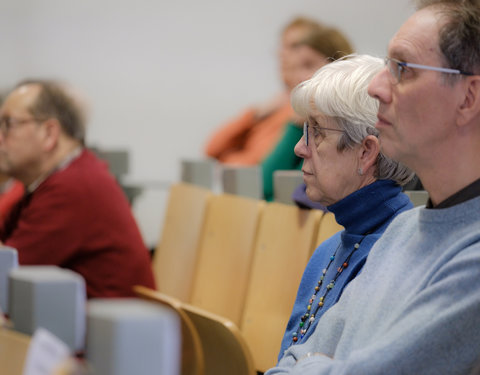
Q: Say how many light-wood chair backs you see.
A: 4